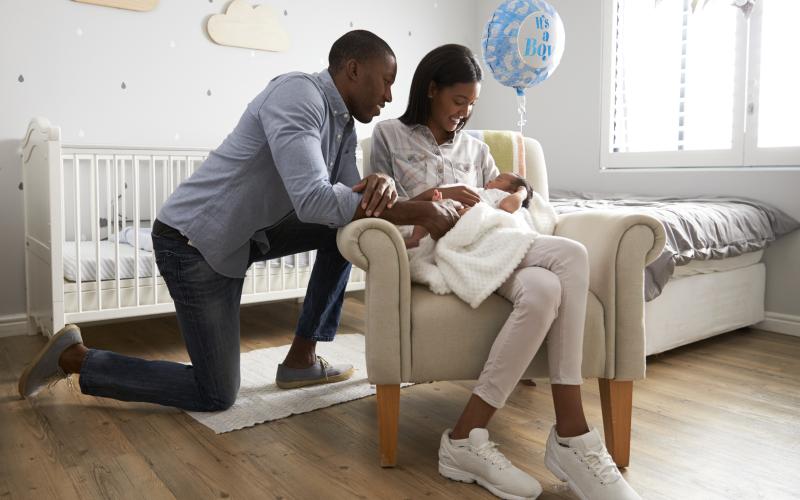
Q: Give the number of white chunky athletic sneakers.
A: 2